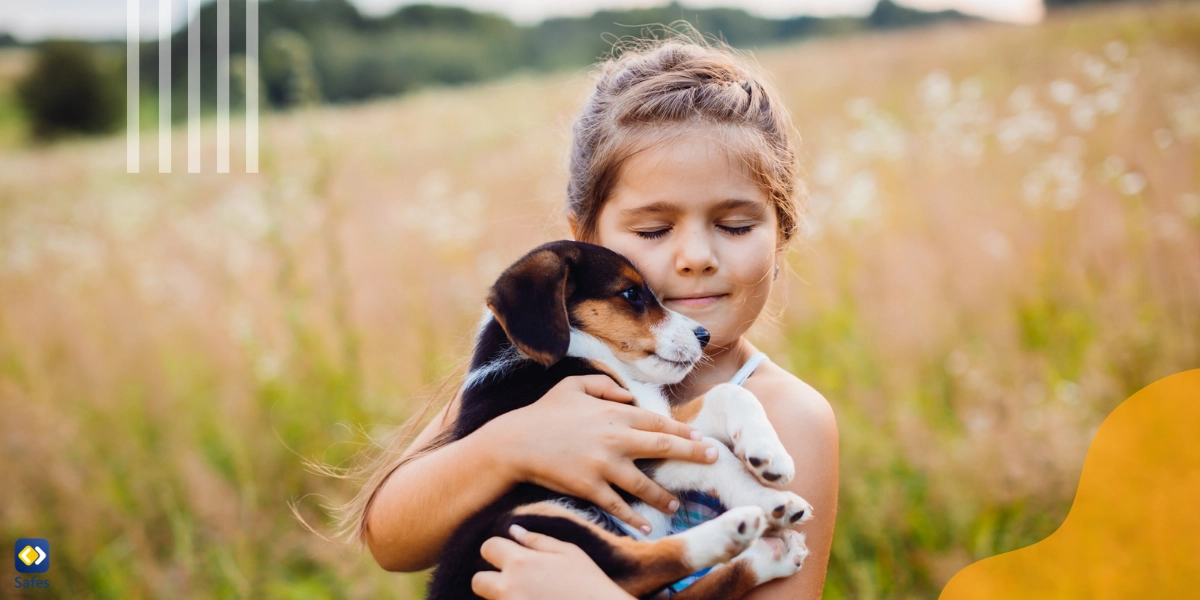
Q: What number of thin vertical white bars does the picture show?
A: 5